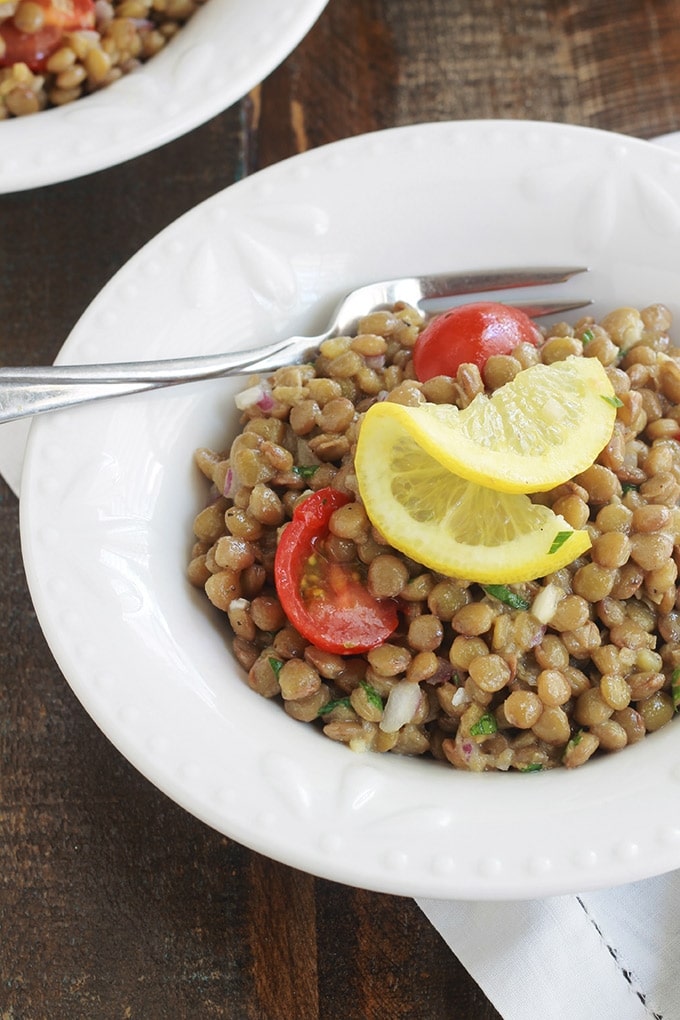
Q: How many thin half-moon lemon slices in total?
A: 2